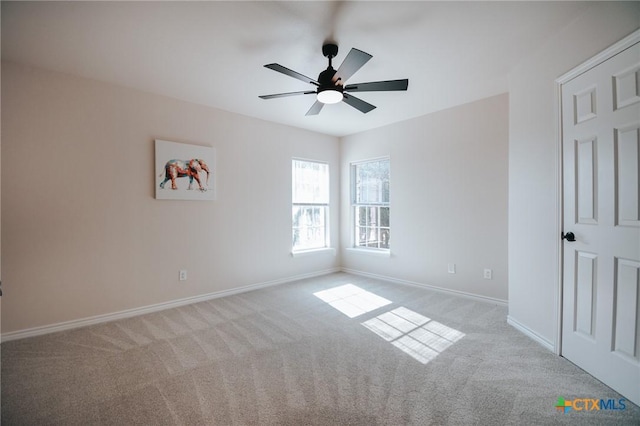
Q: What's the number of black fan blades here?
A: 6